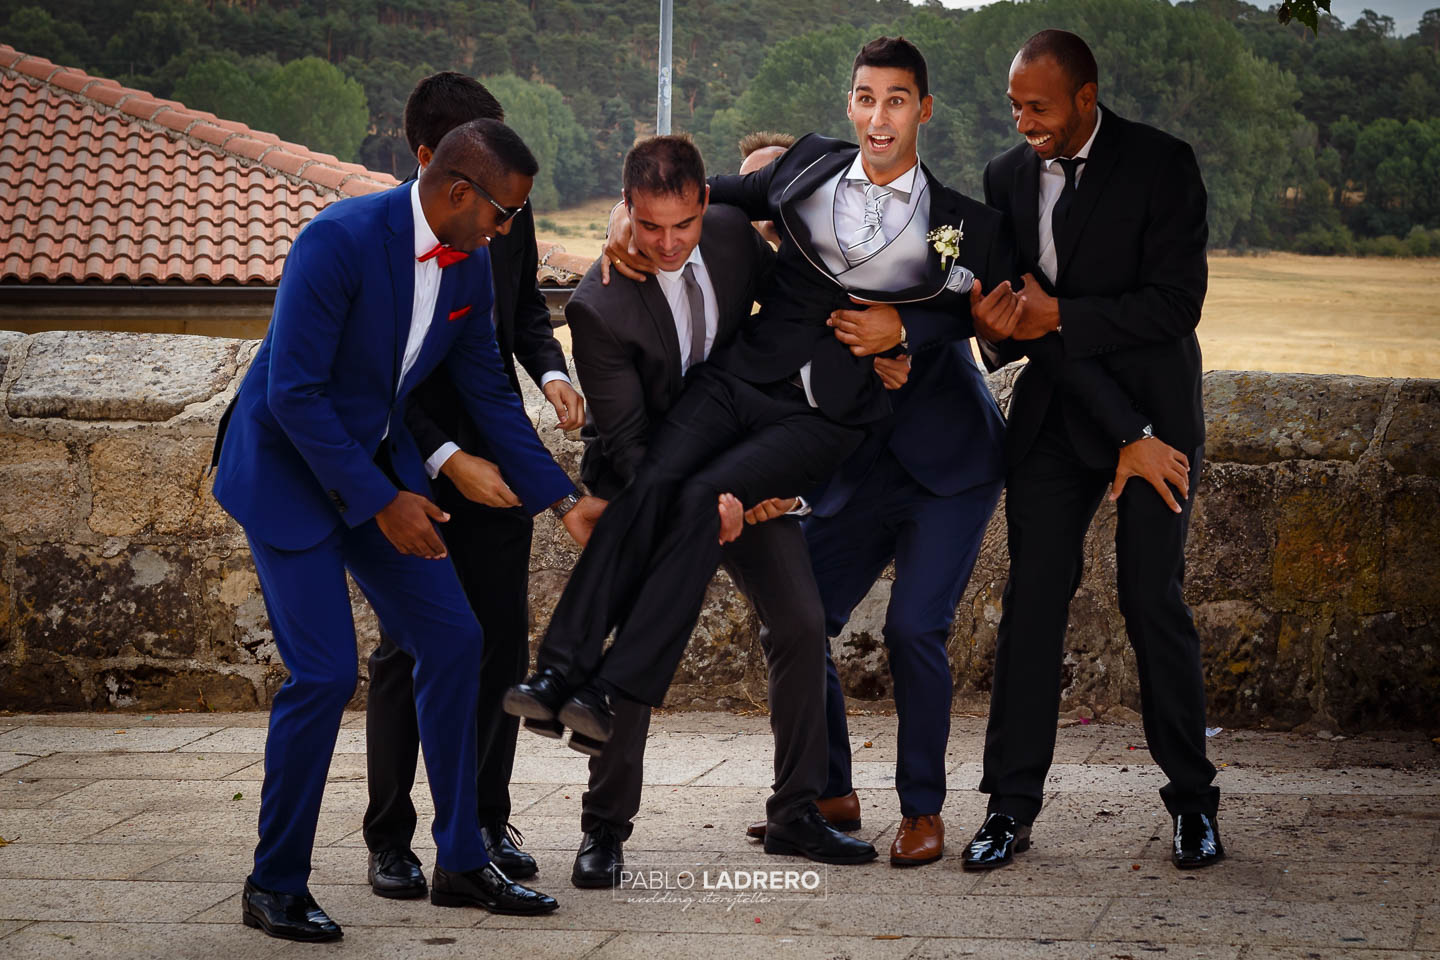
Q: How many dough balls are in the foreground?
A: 0